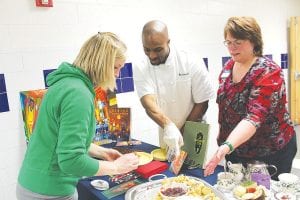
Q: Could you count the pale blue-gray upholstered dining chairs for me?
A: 0